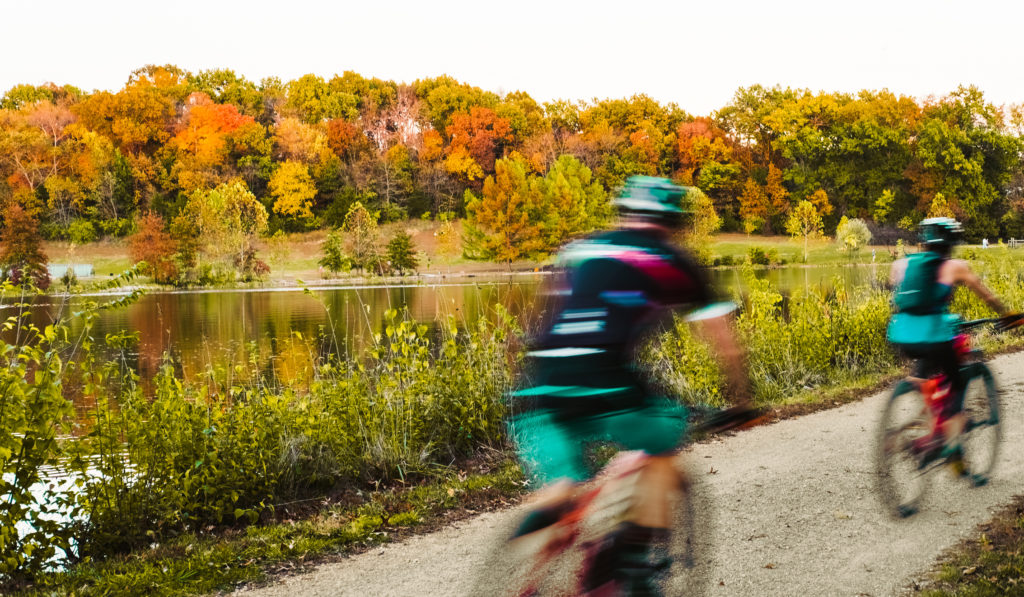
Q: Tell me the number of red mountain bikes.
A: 2